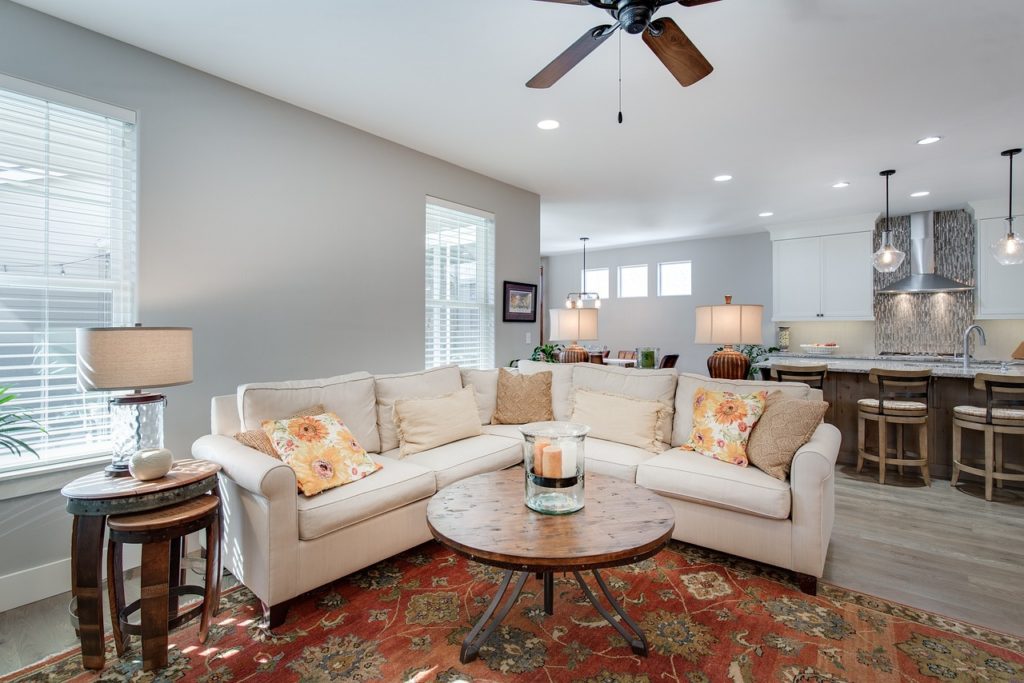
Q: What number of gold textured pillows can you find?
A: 3